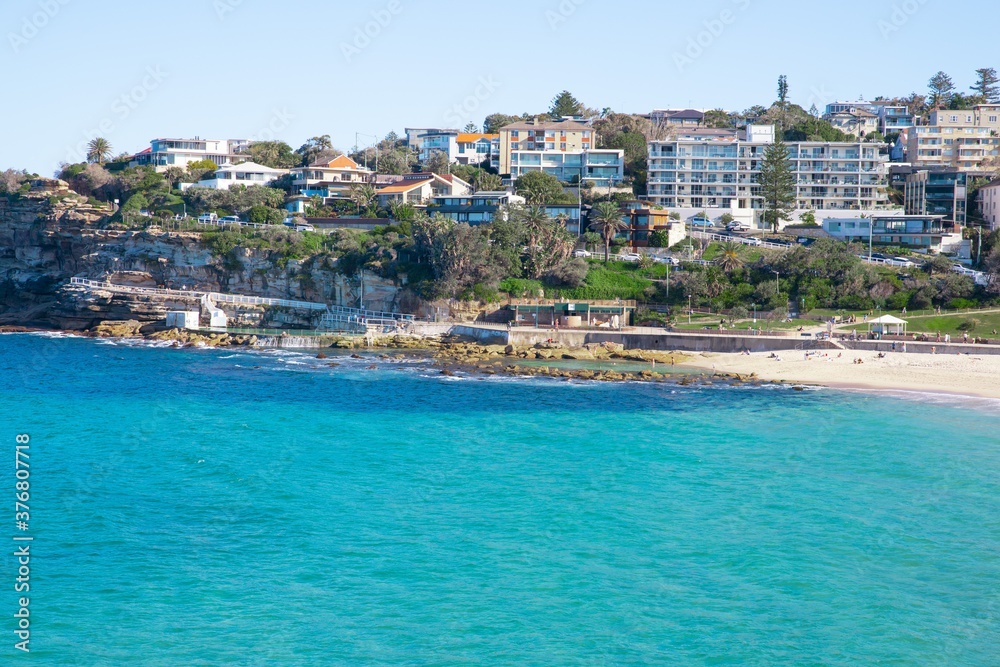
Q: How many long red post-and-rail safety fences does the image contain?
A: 0